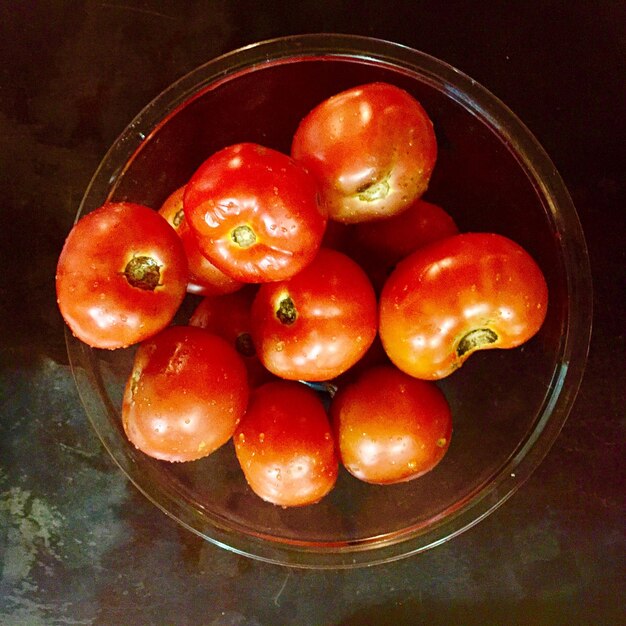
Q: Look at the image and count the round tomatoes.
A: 11